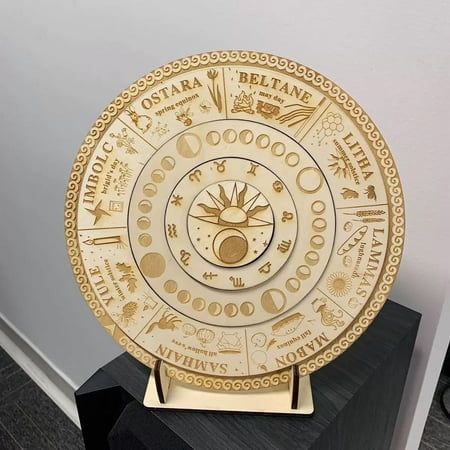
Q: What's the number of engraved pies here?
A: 1